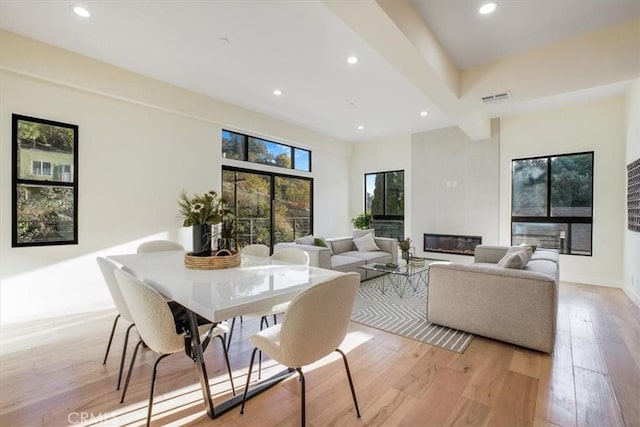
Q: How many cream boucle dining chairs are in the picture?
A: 6